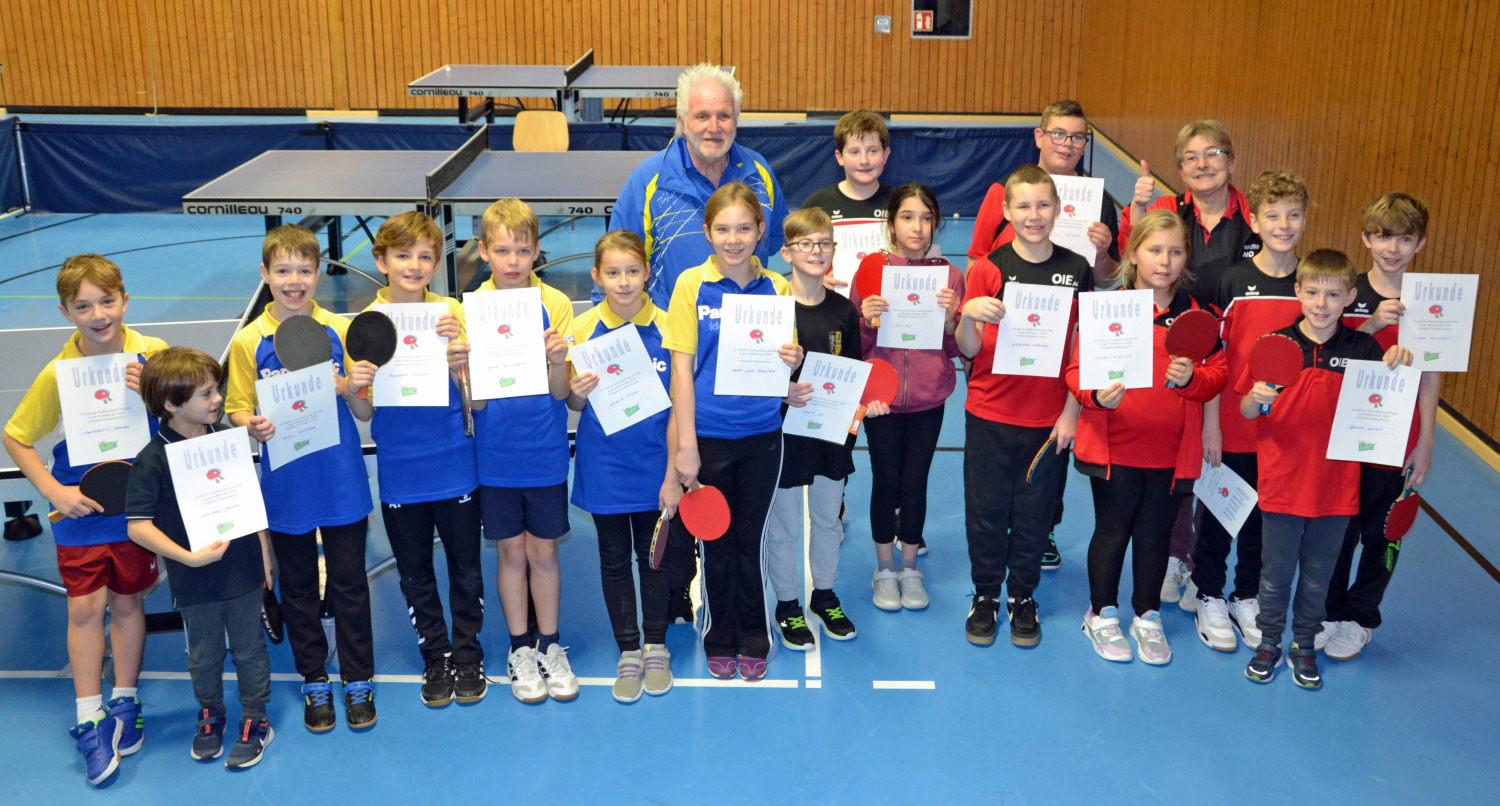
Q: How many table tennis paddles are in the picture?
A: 13